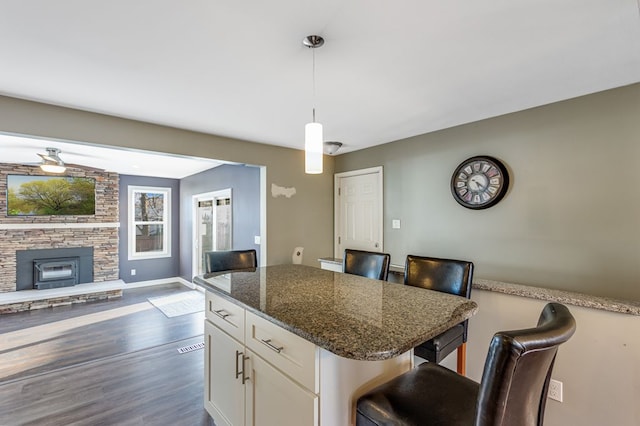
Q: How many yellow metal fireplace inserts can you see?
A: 0